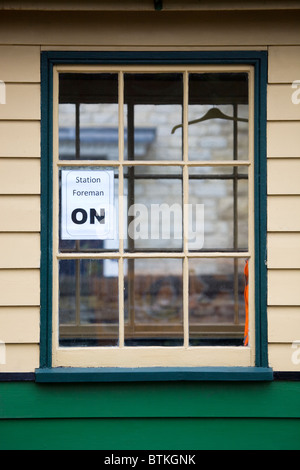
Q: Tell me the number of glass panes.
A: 9